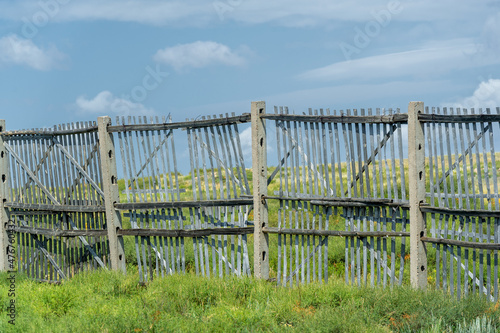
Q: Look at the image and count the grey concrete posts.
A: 4